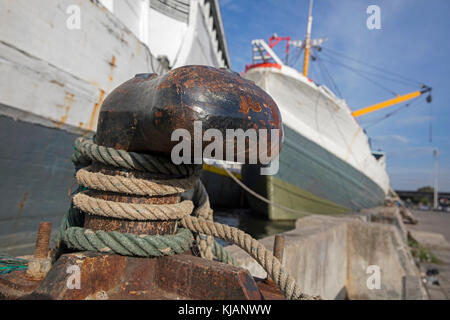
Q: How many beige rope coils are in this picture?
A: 2